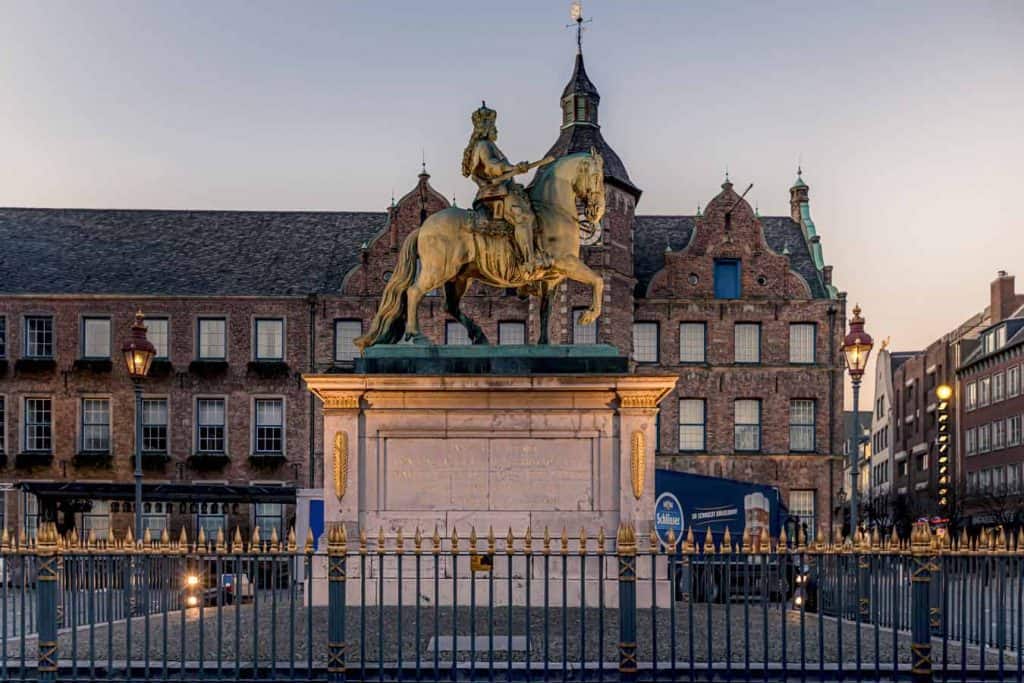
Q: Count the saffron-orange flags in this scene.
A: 0